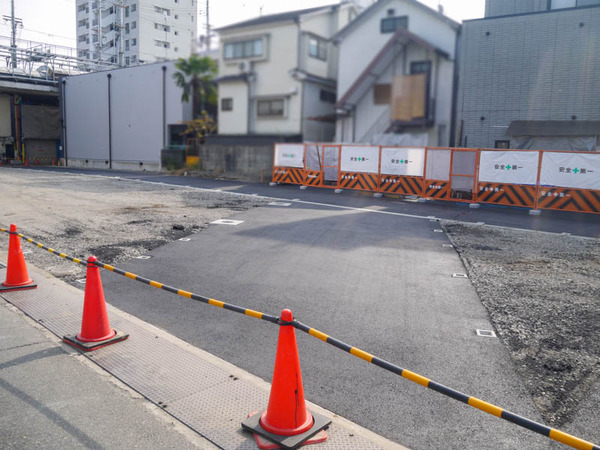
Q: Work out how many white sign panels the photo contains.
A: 5